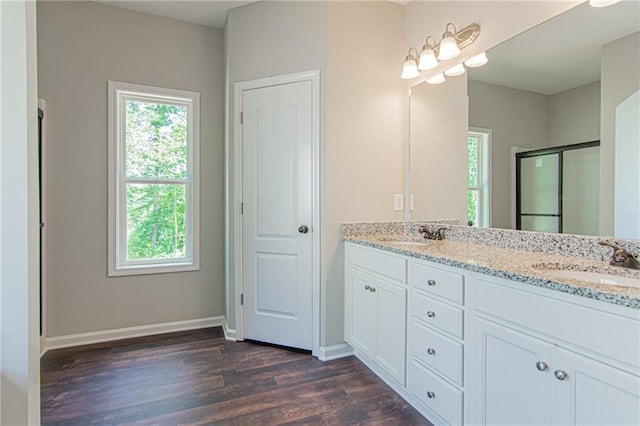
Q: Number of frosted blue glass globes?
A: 0